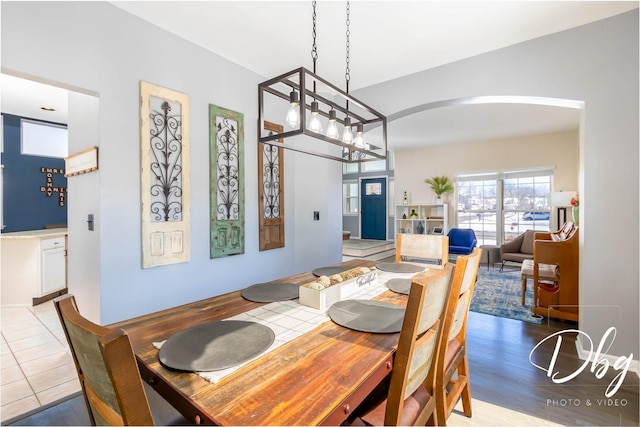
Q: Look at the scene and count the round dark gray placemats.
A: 6